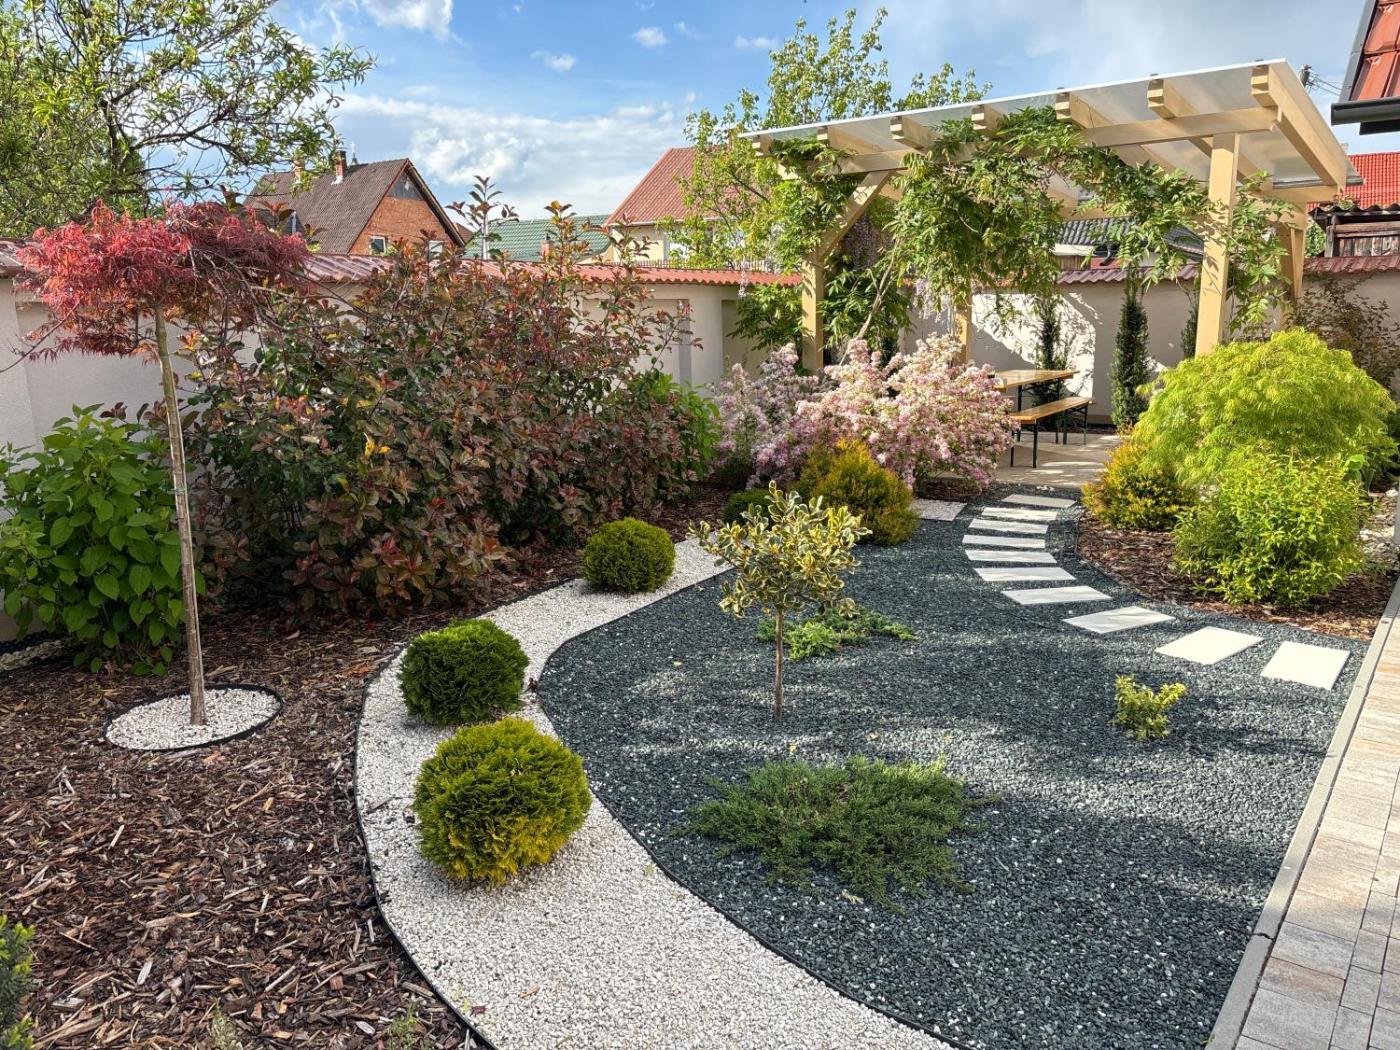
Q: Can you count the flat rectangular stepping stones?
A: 10